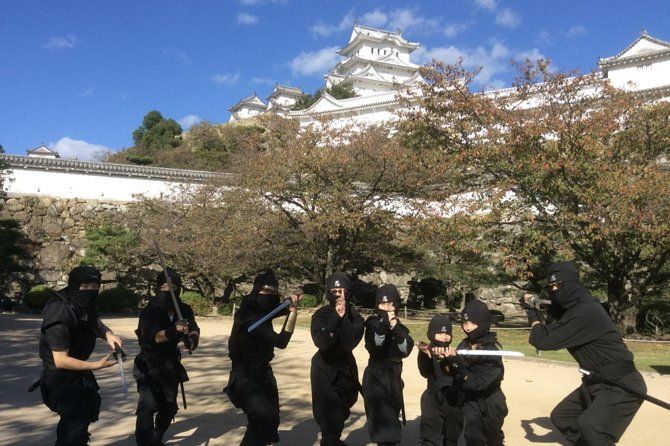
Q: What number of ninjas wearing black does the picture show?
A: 8